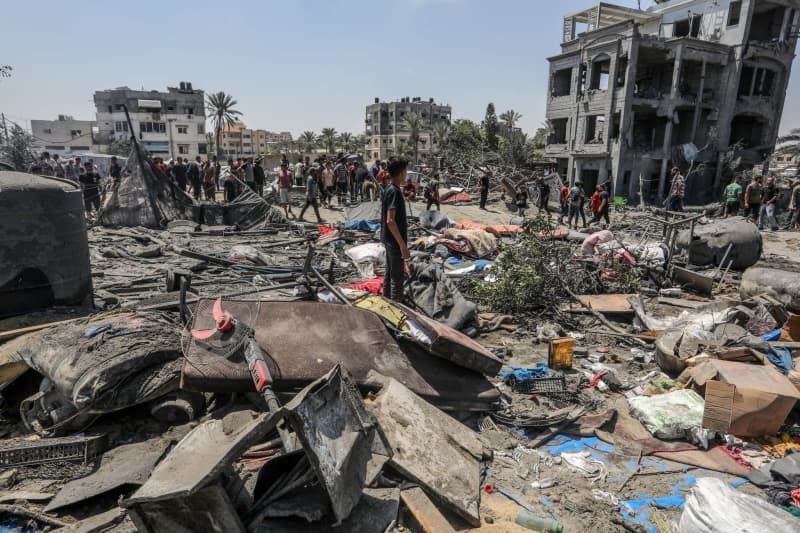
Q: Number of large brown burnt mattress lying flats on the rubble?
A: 1